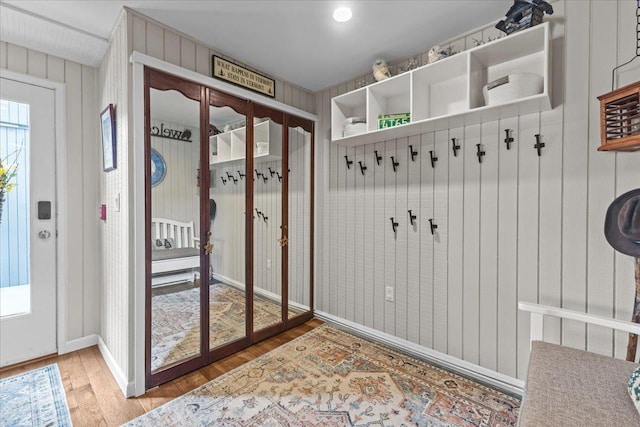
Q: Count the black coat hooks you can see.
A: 13